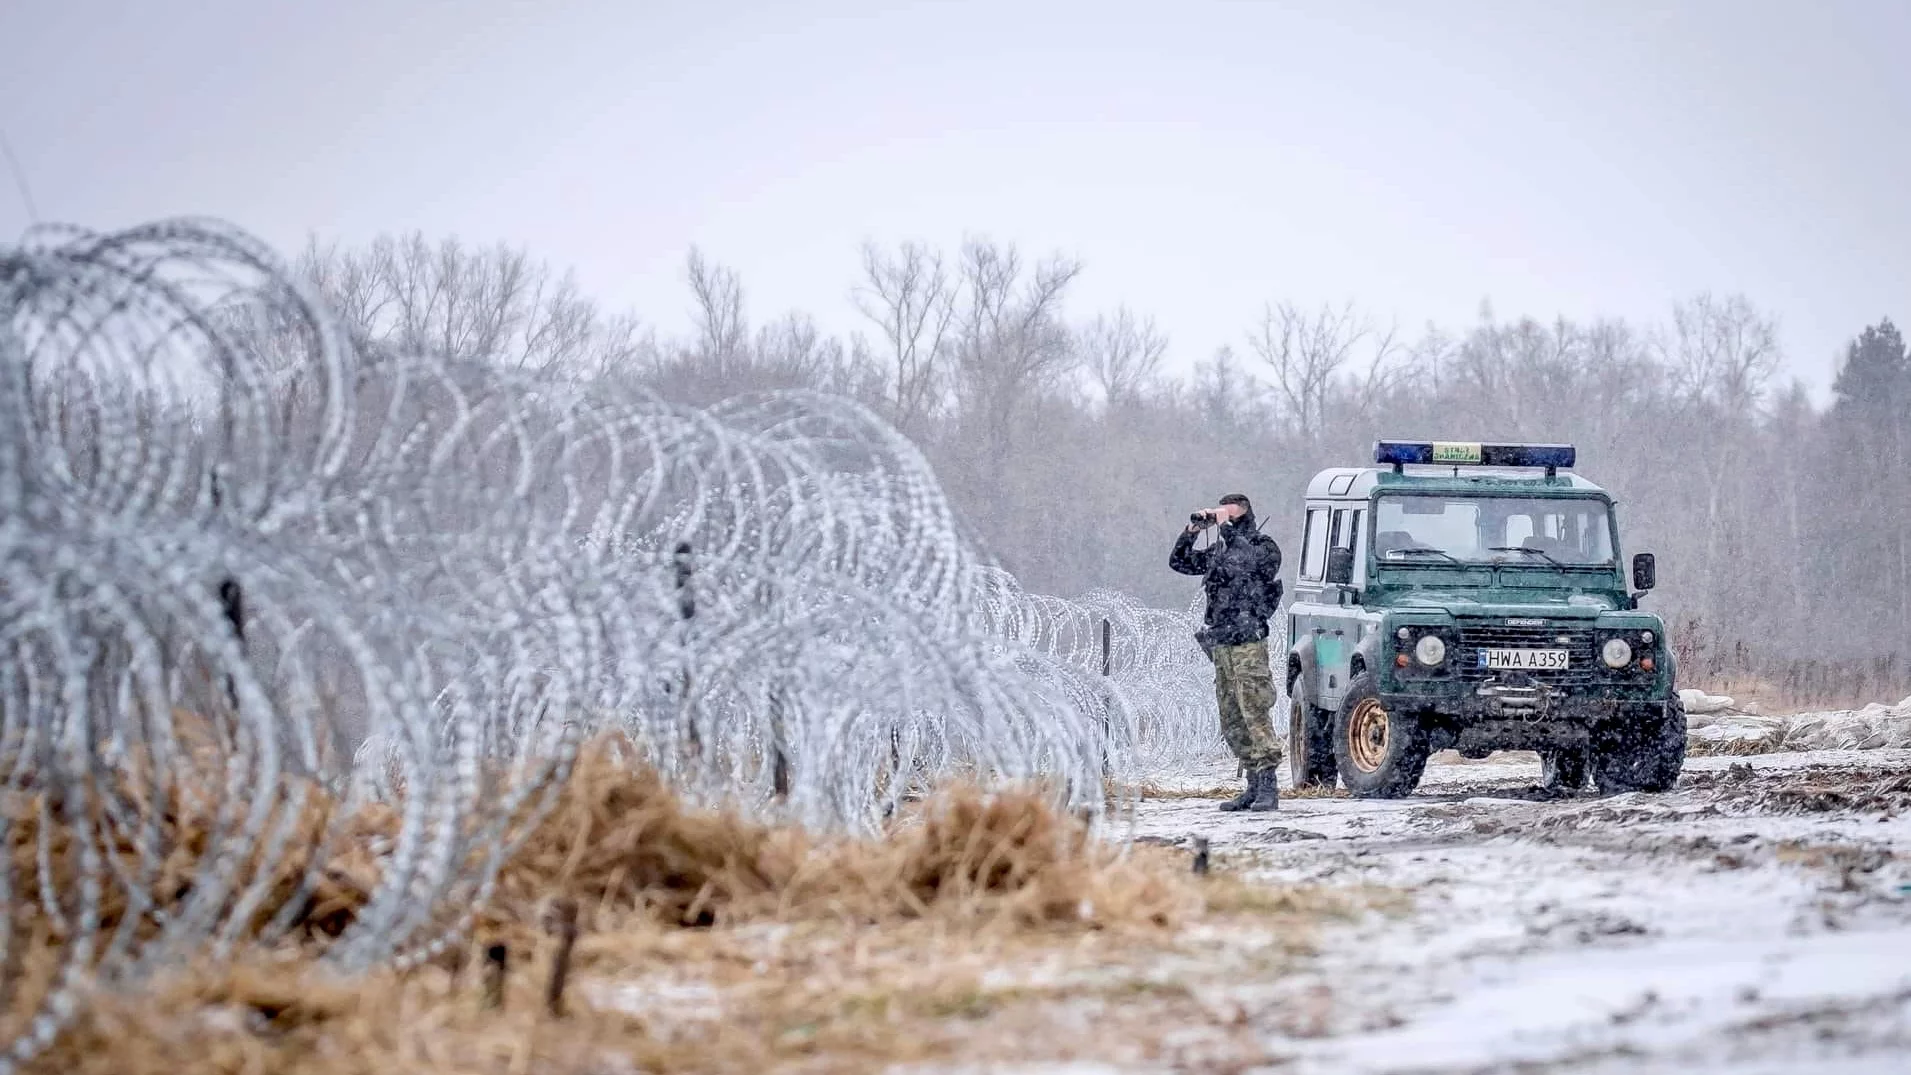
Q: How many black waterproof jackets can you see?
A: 1